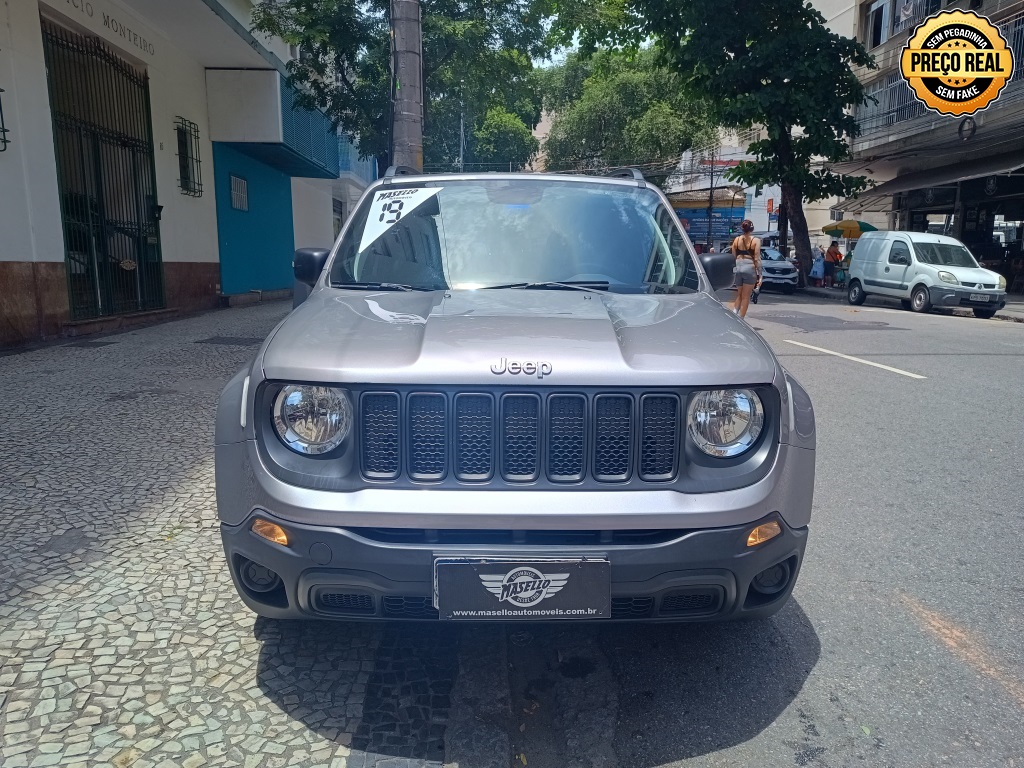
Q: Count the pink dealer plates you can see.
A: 0